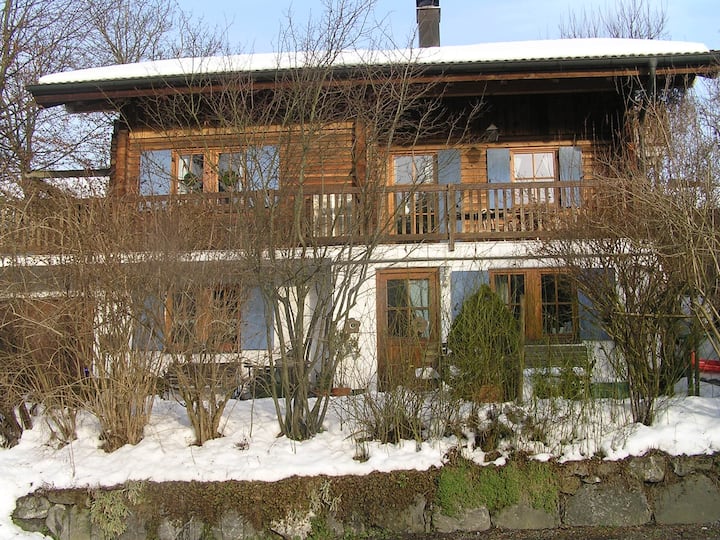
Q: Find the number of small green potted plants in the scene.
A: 2